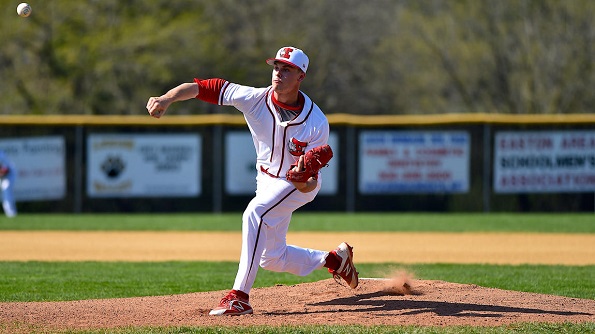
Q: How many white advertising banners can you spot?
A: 5